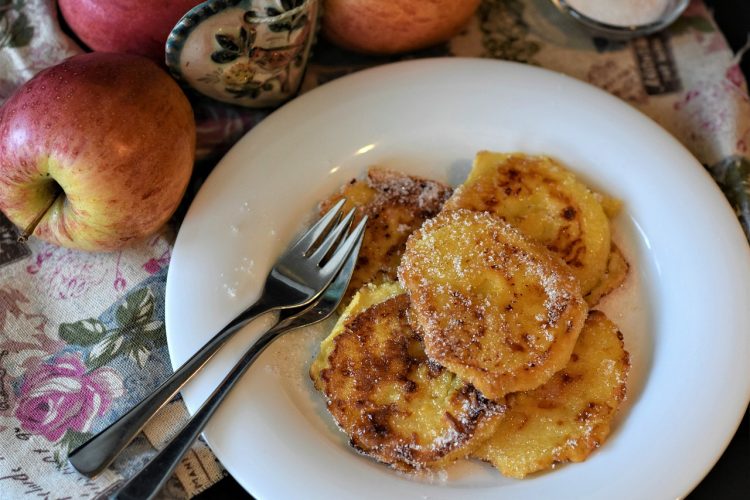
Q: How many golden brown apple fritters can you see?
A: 5